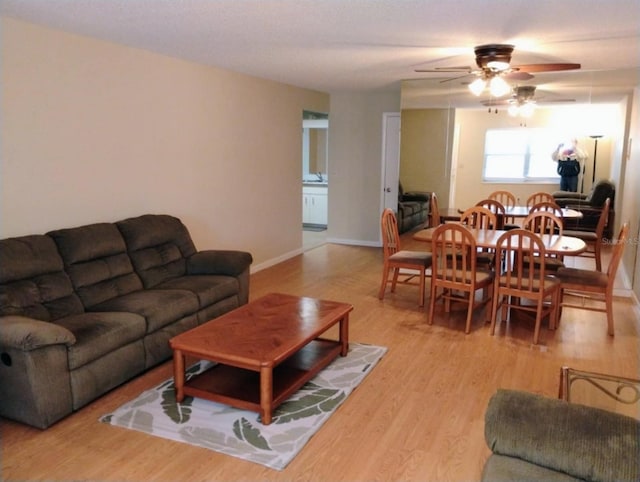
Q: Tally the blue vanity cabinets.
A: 0